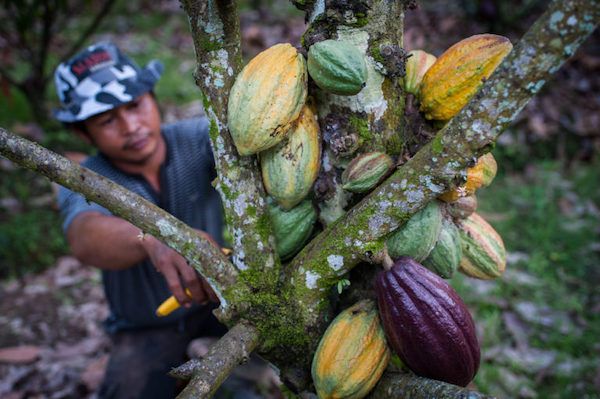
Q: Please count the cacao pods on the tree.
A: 15